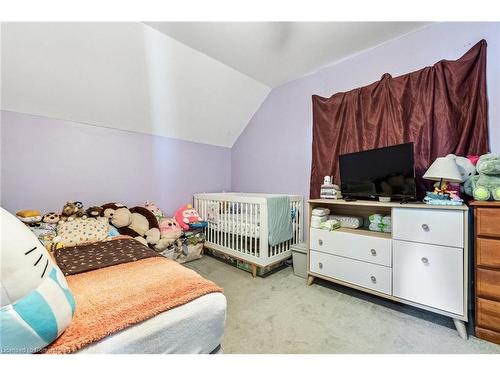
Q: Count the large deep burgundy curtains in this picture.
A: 1